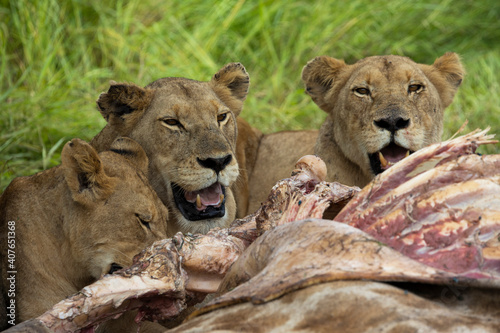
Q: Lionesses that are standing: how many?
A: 0